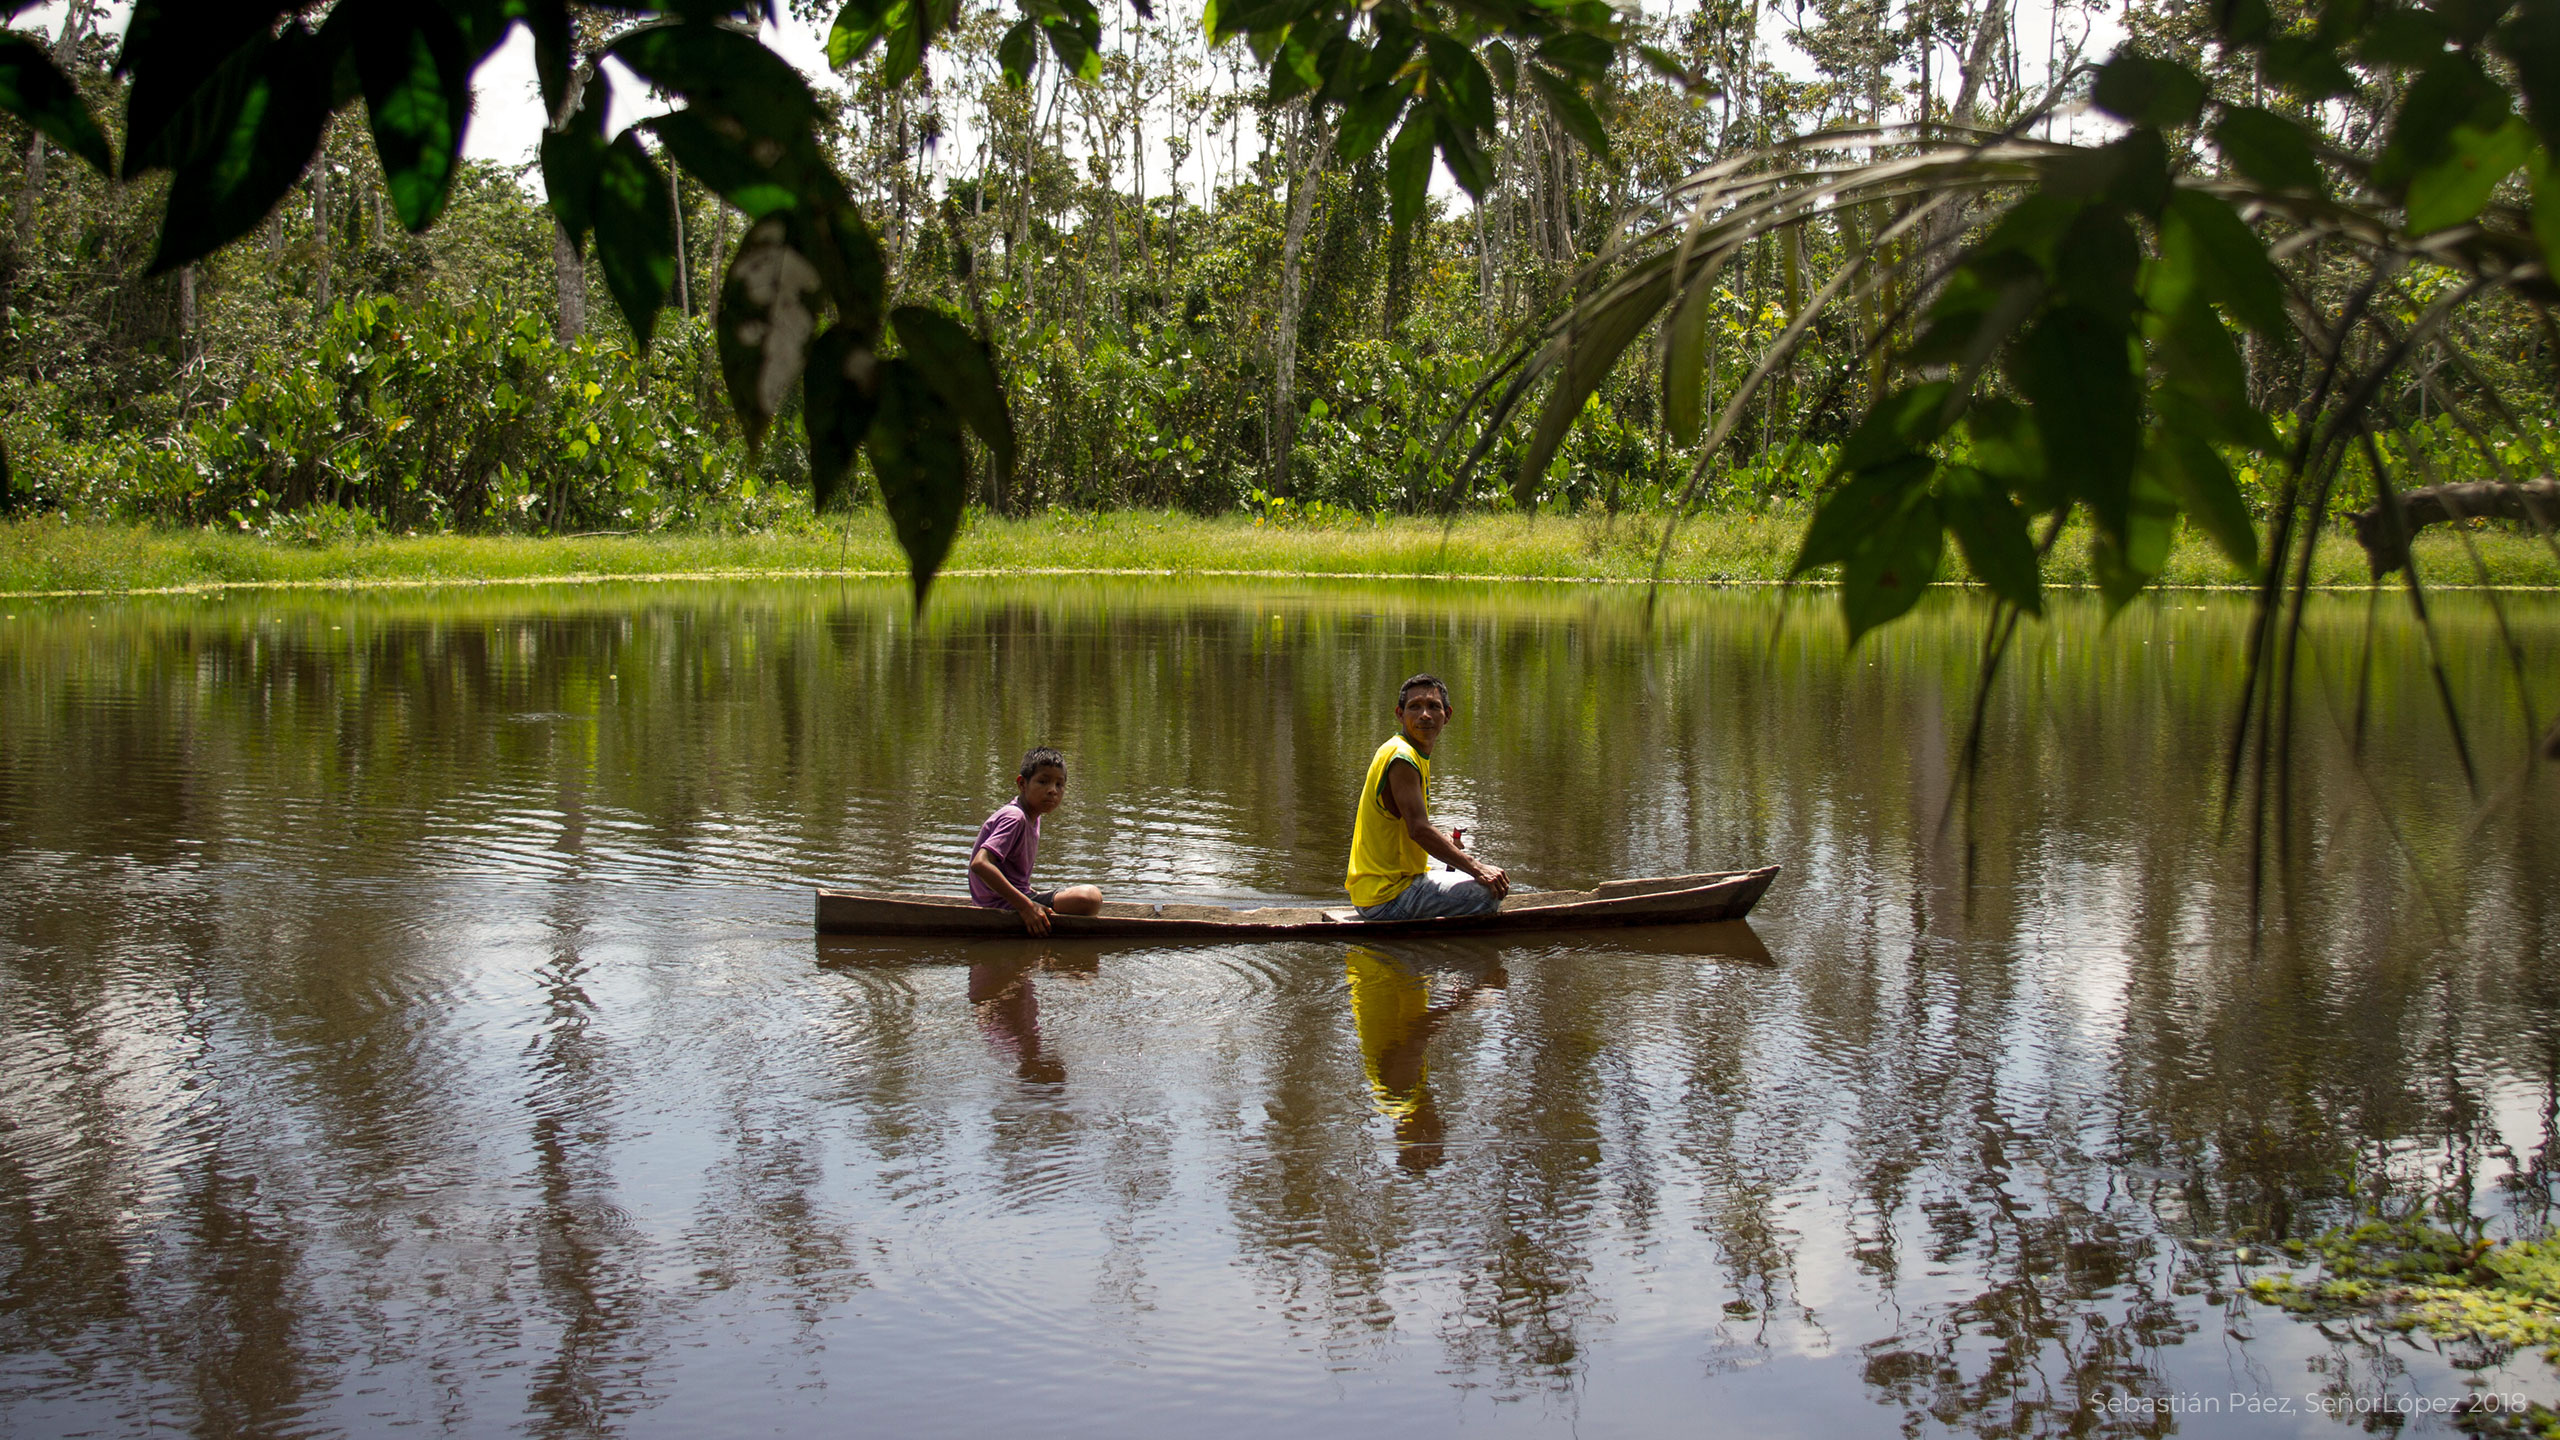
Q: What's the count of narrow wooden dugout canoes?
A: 1